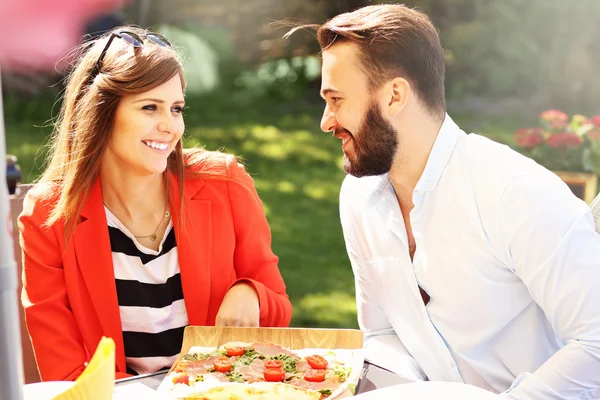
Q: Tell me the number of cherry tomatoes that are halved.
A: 6